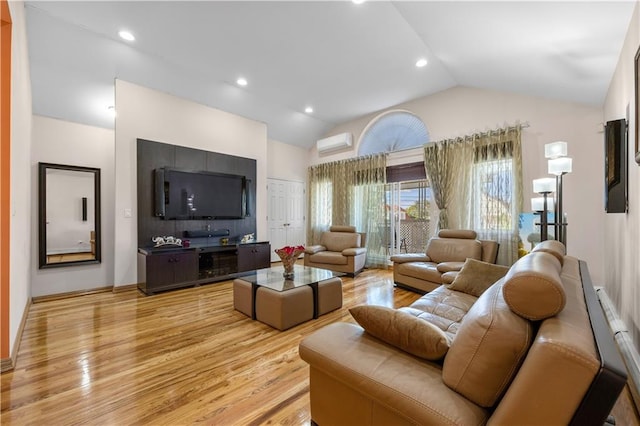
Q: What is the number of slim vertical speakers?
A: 2